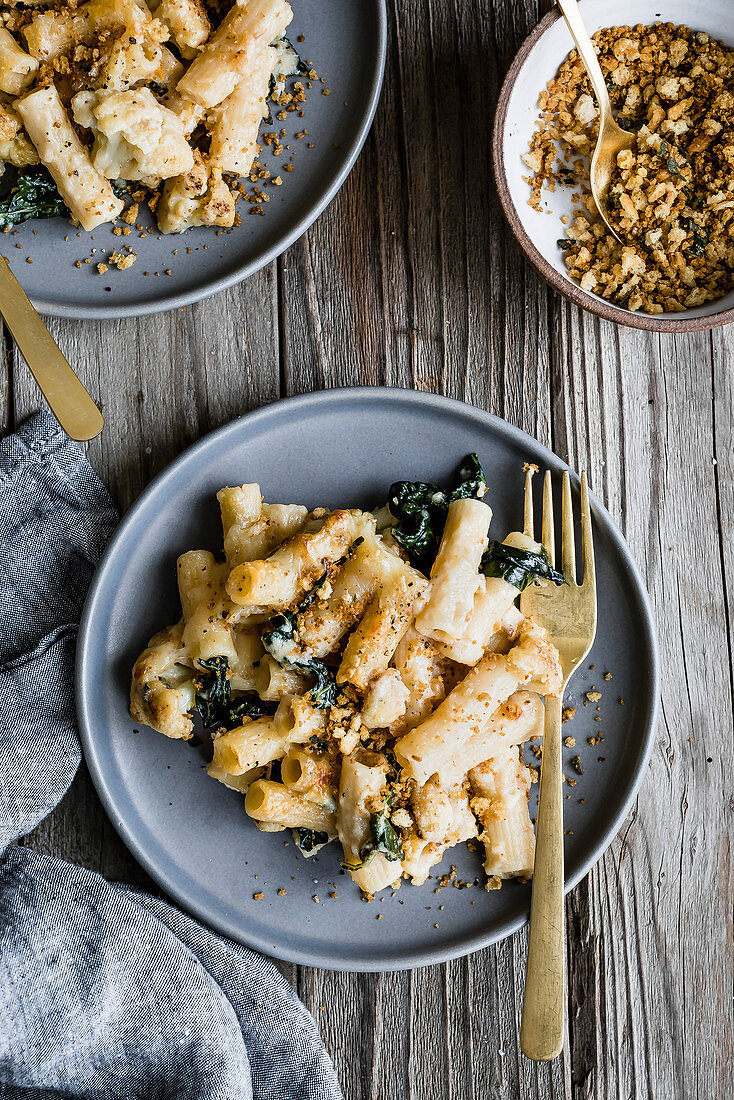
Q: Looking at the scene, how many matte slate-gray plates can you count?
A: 2